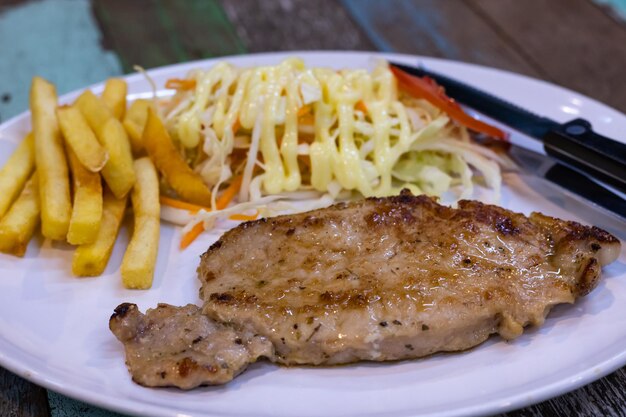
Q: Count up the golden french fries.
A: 11